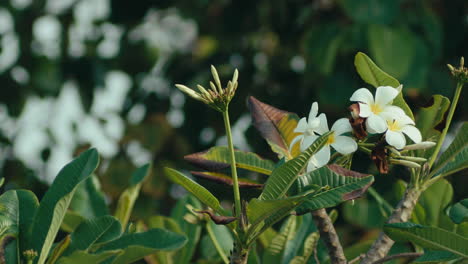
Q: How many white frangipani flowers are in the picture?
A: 4